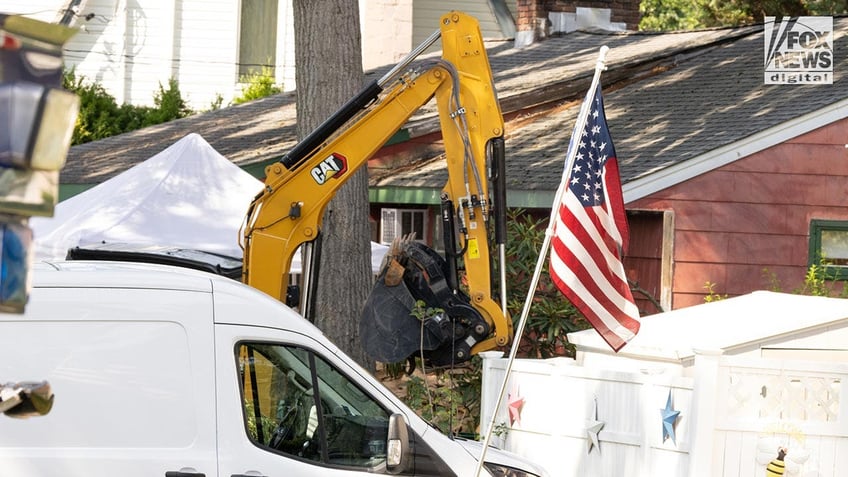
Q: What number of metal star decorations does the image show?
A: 3